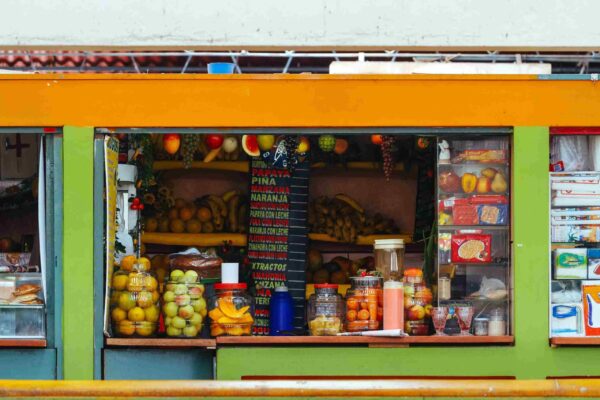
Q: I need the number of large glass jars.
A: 6